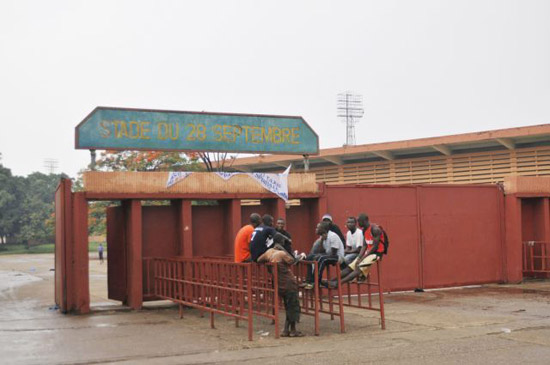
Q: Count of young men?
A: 8